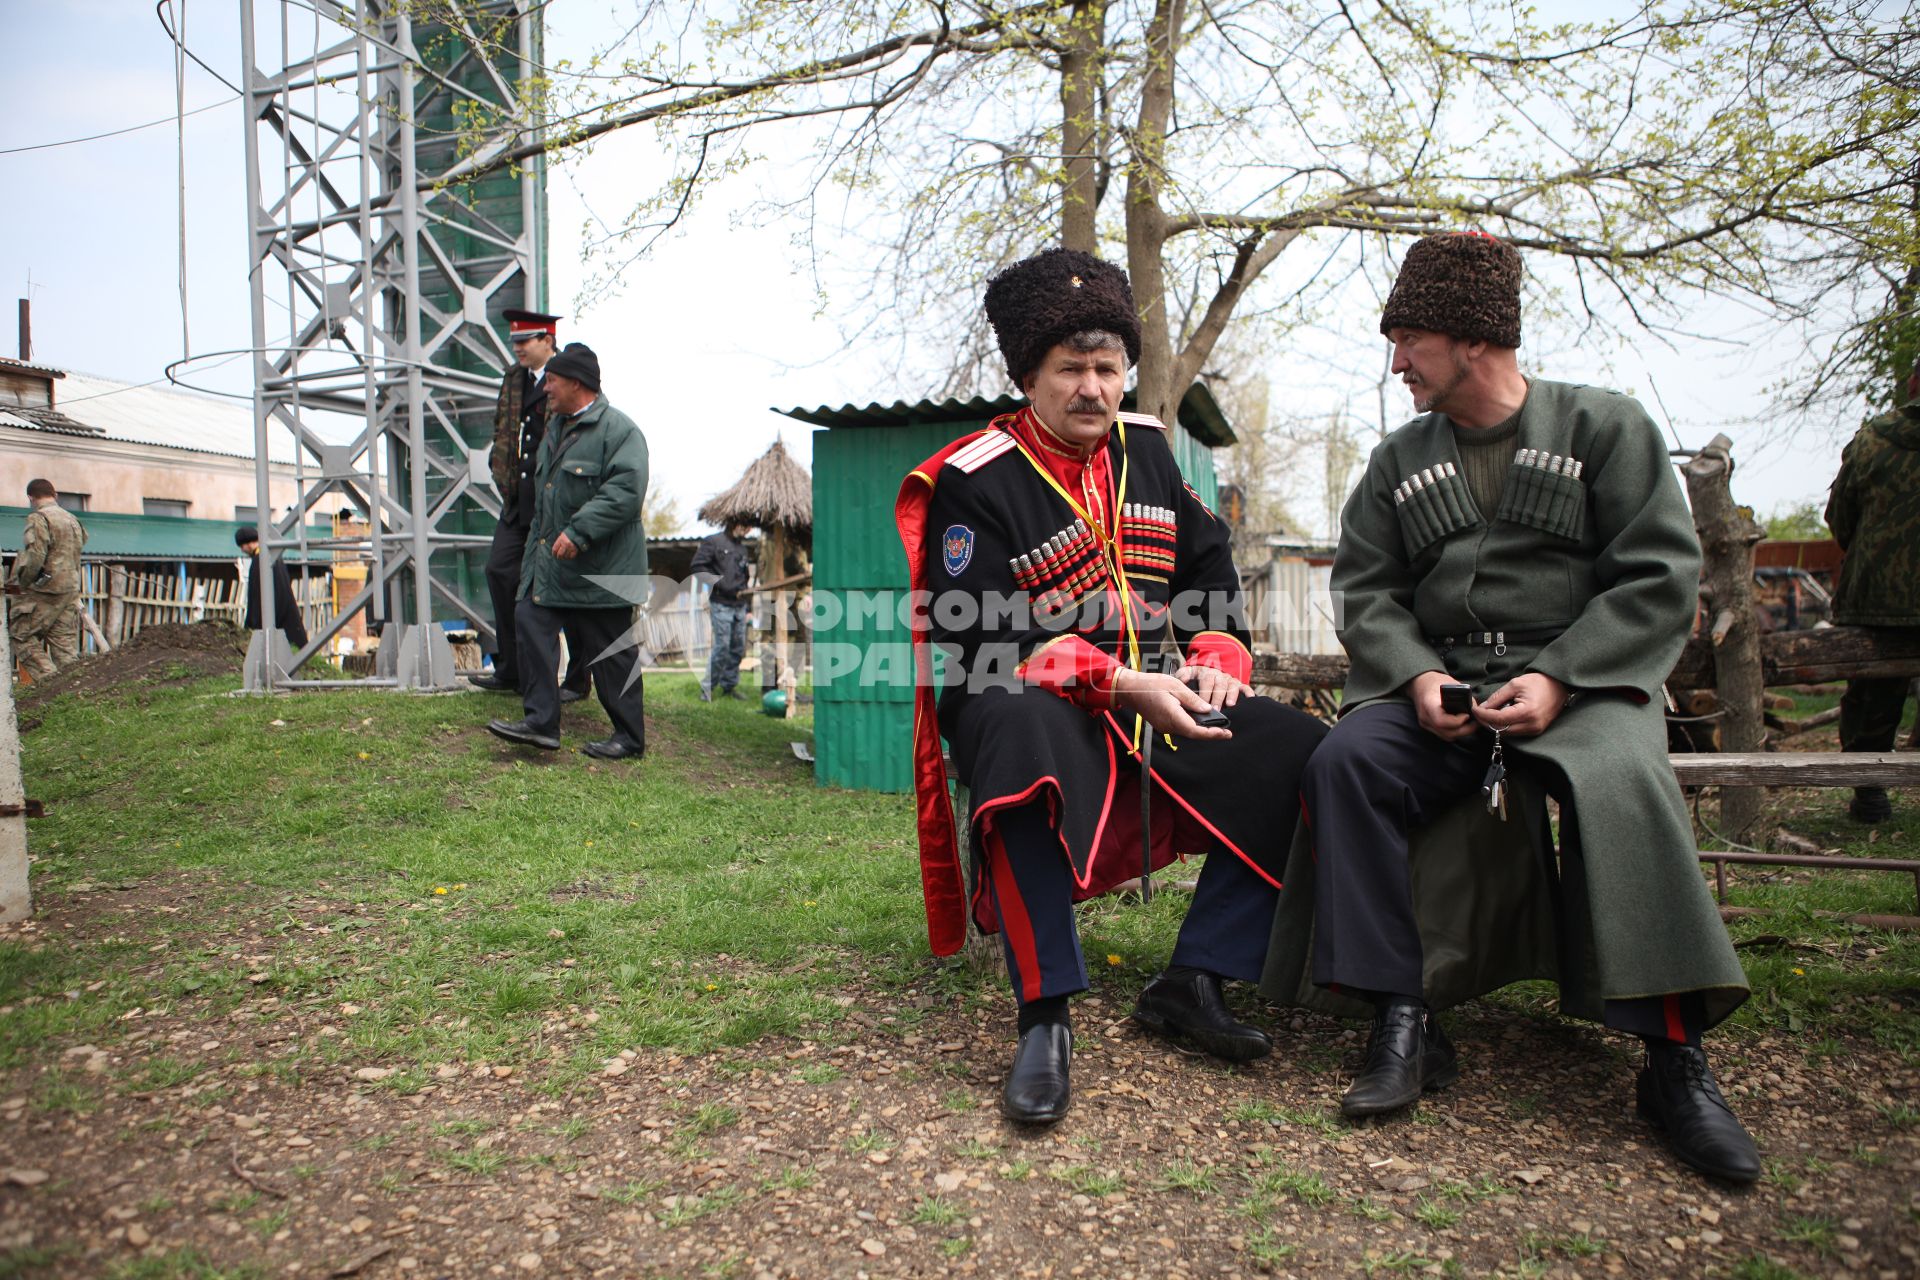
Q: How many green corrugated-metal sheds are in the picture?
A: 1